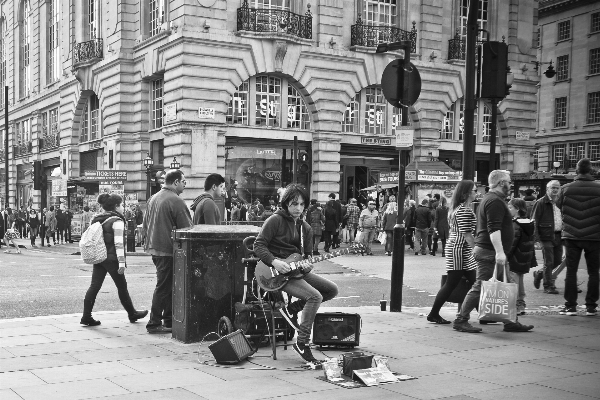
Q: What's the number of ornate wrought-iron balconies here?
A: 4